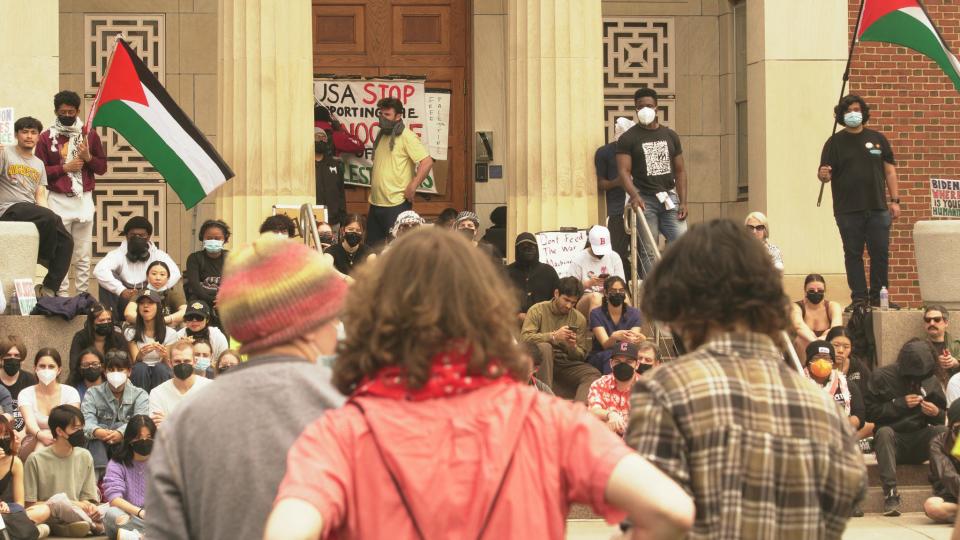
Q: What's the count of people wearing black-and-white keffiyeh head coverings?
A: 2